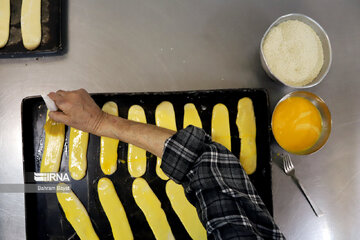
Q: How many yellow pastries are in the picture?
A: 14